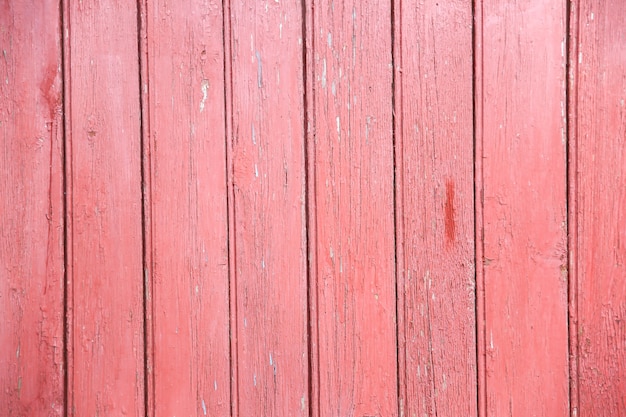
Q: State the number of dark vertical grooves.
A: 7